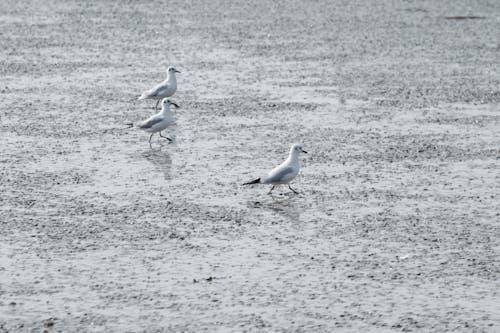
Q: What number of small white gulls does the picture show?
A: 3